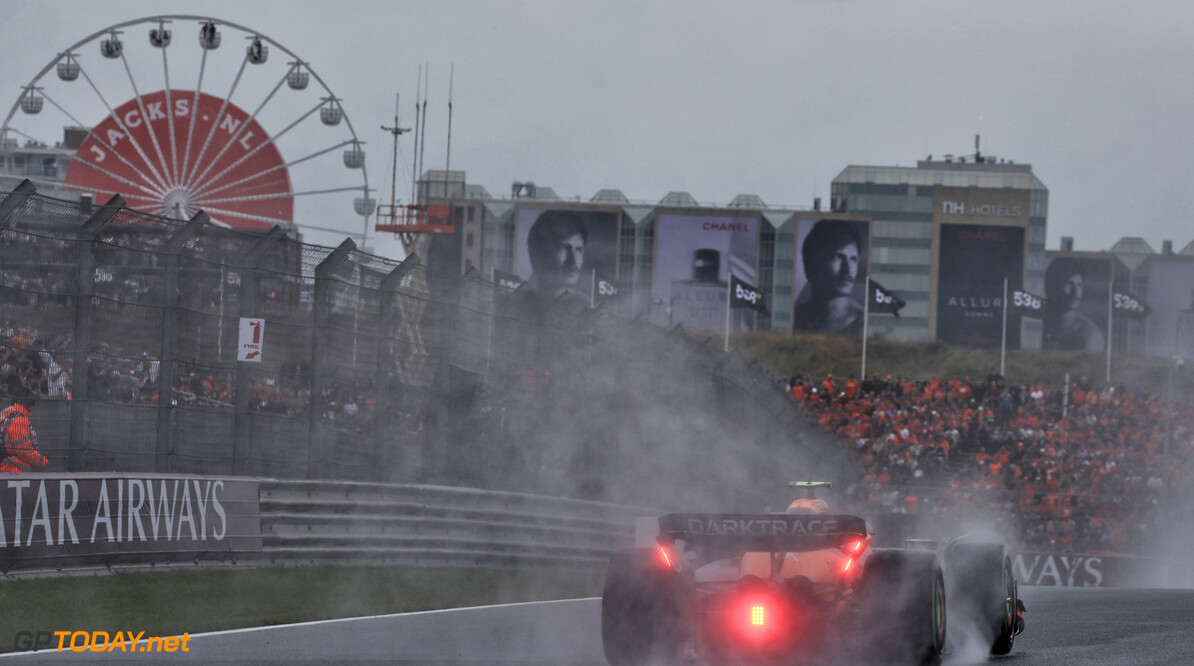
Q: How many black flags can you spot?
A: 6